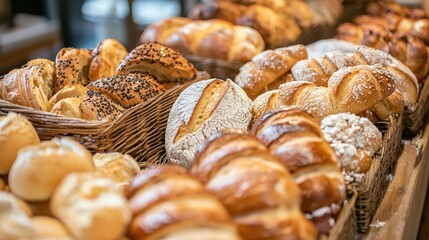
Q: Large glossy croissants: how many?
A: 3